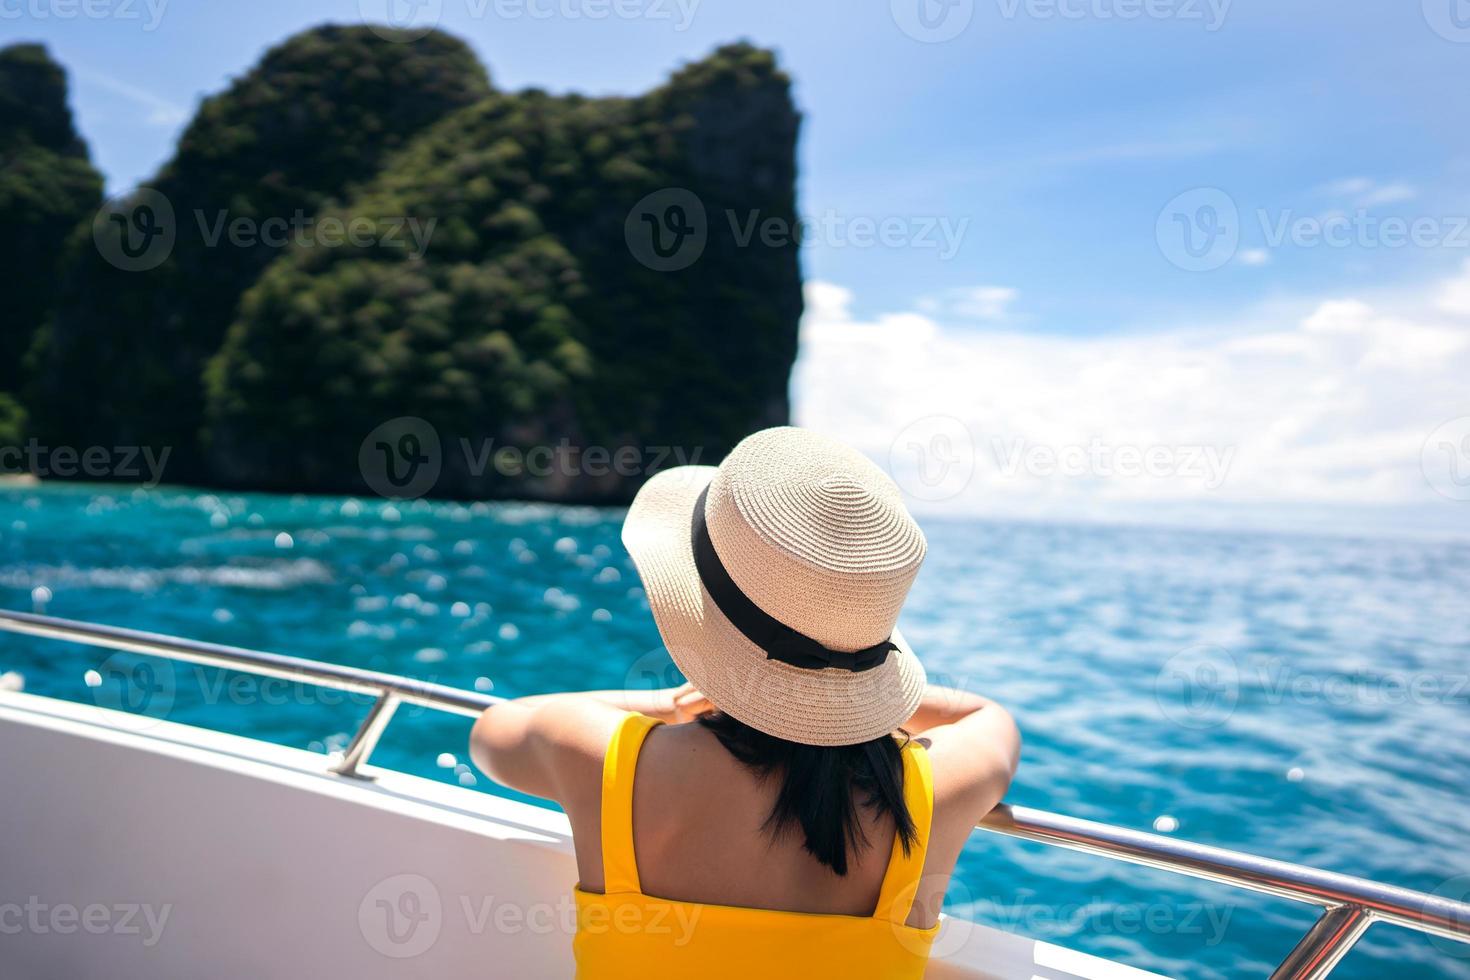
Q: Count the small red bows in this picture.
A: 0